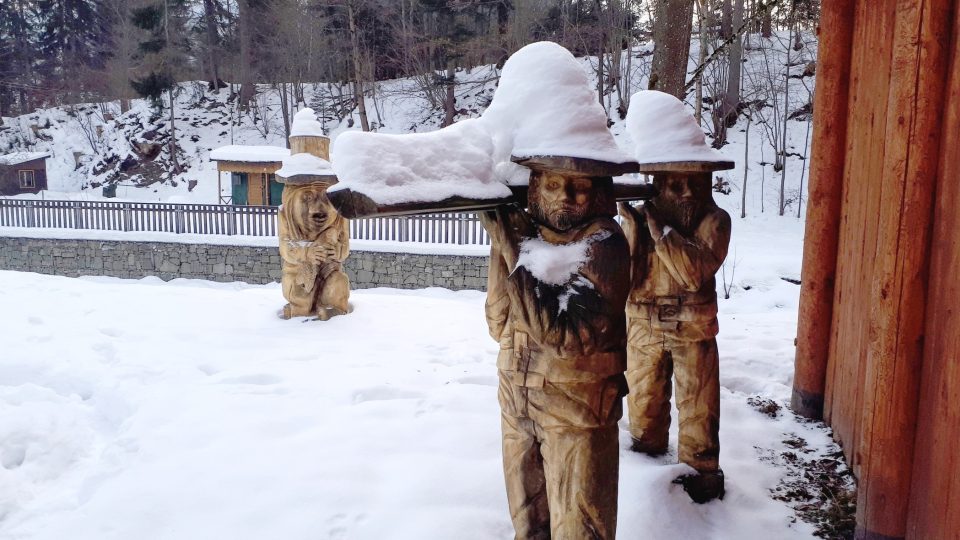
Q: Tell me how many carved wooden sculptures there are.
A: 3